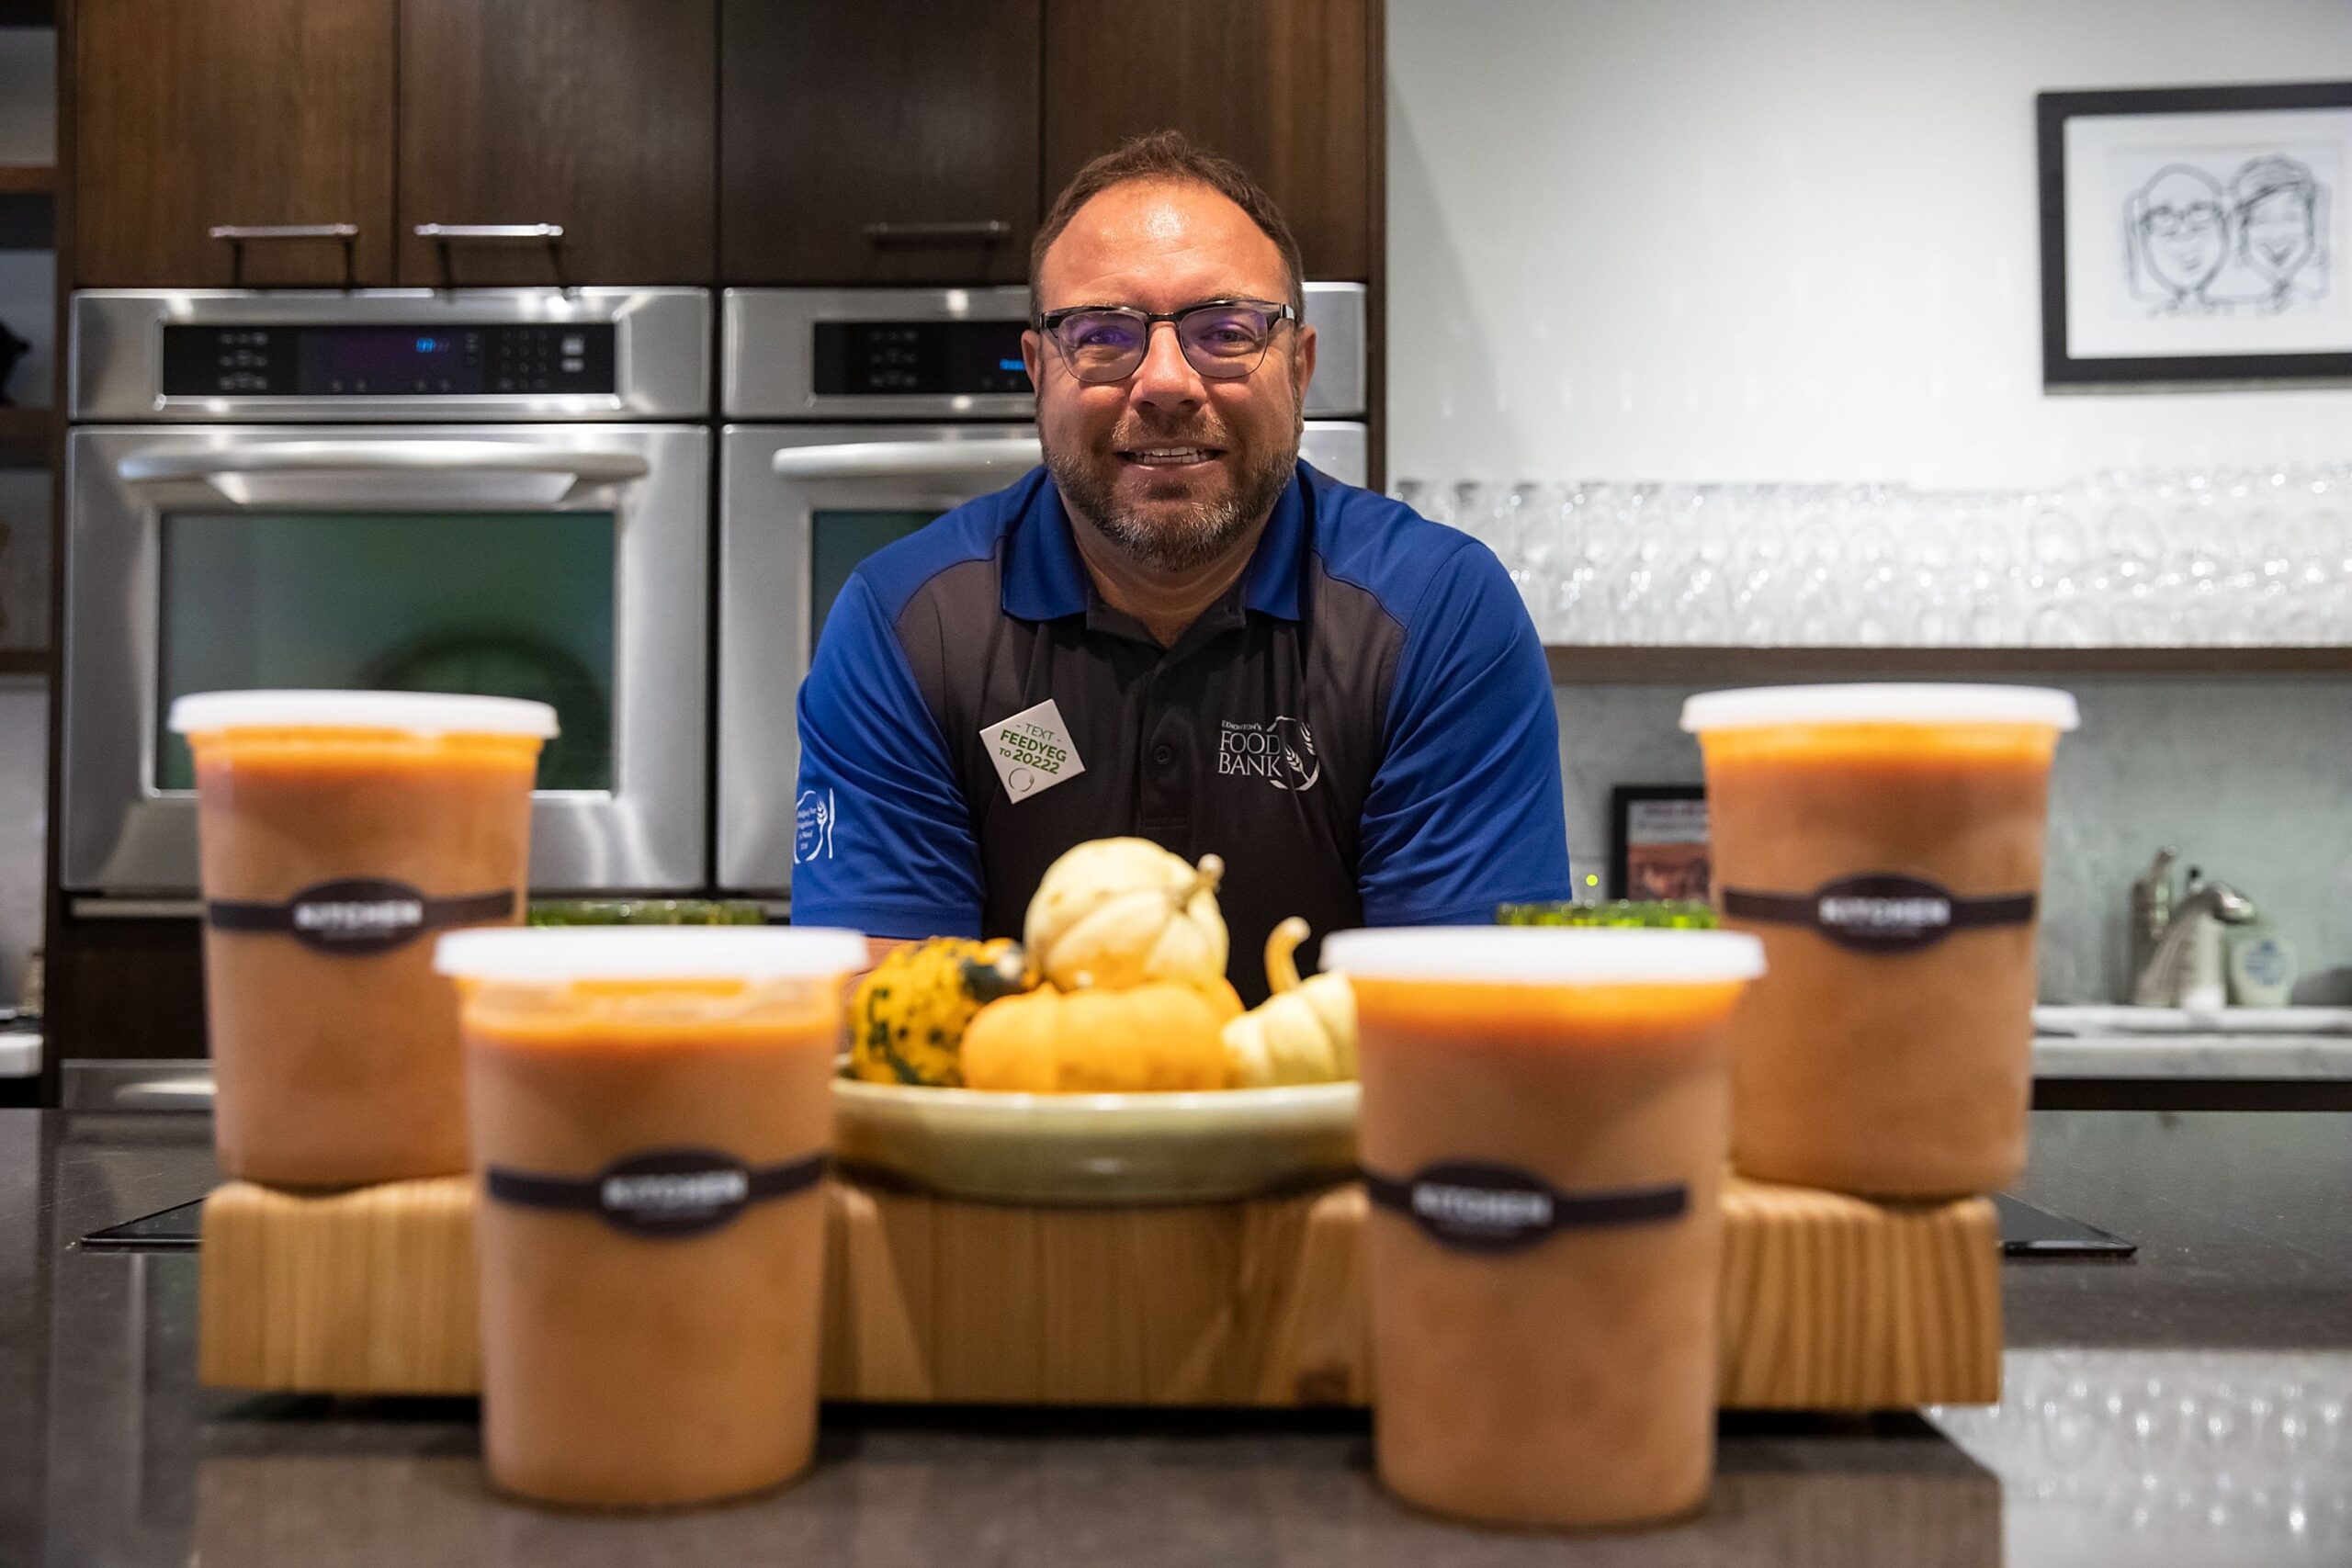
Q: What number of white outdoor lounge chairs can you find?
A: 0